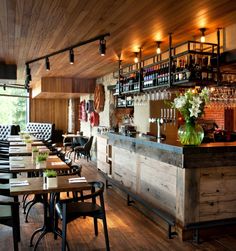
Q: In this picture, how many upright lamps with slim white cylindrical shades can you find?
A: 0